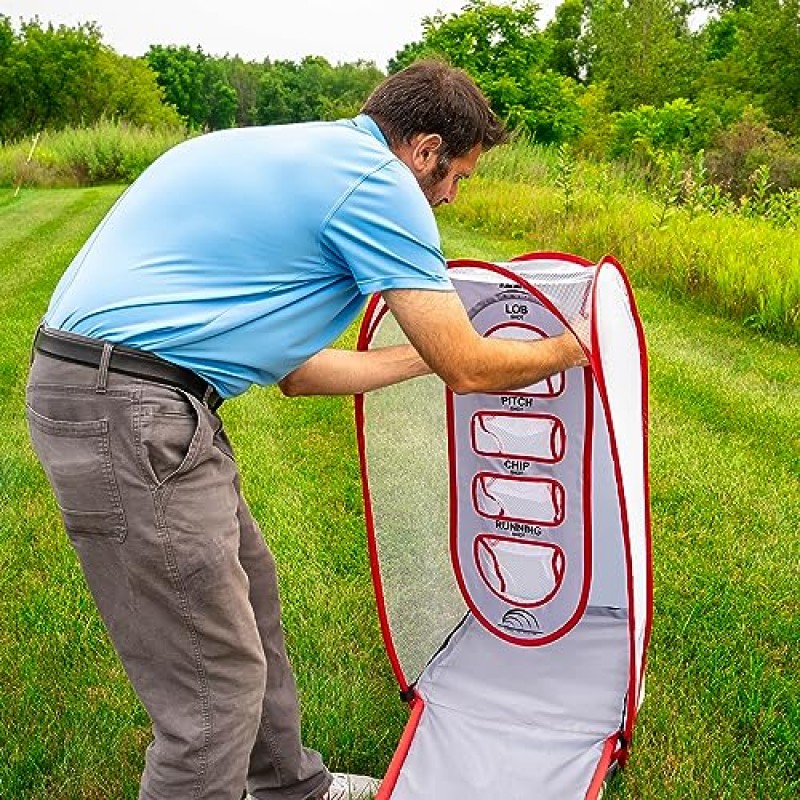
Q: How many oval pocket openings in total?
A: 4